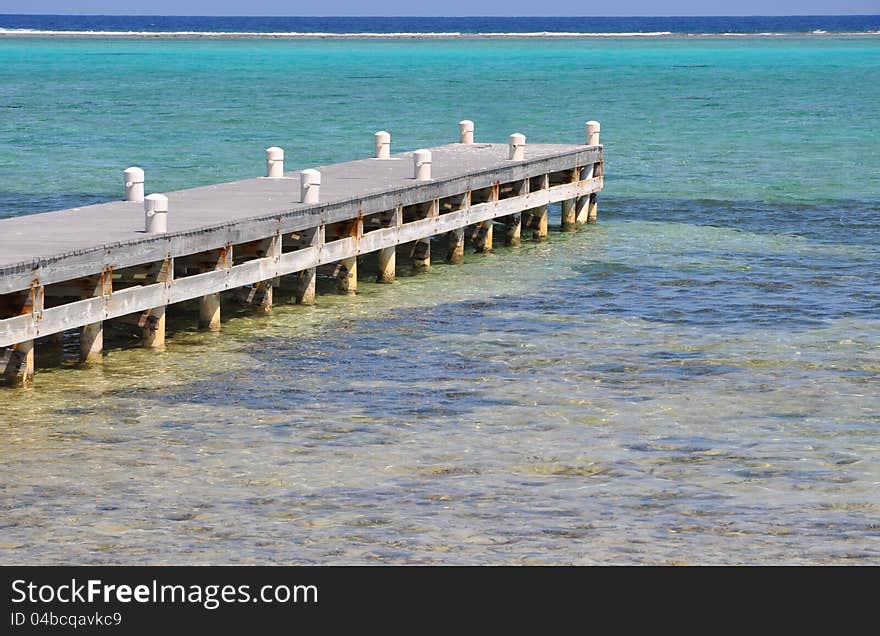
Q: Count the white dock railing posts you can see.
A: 9